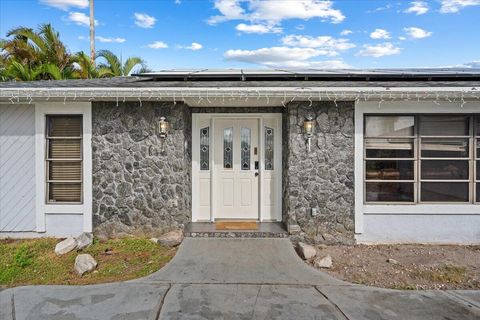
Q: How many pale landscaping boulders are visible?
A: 6